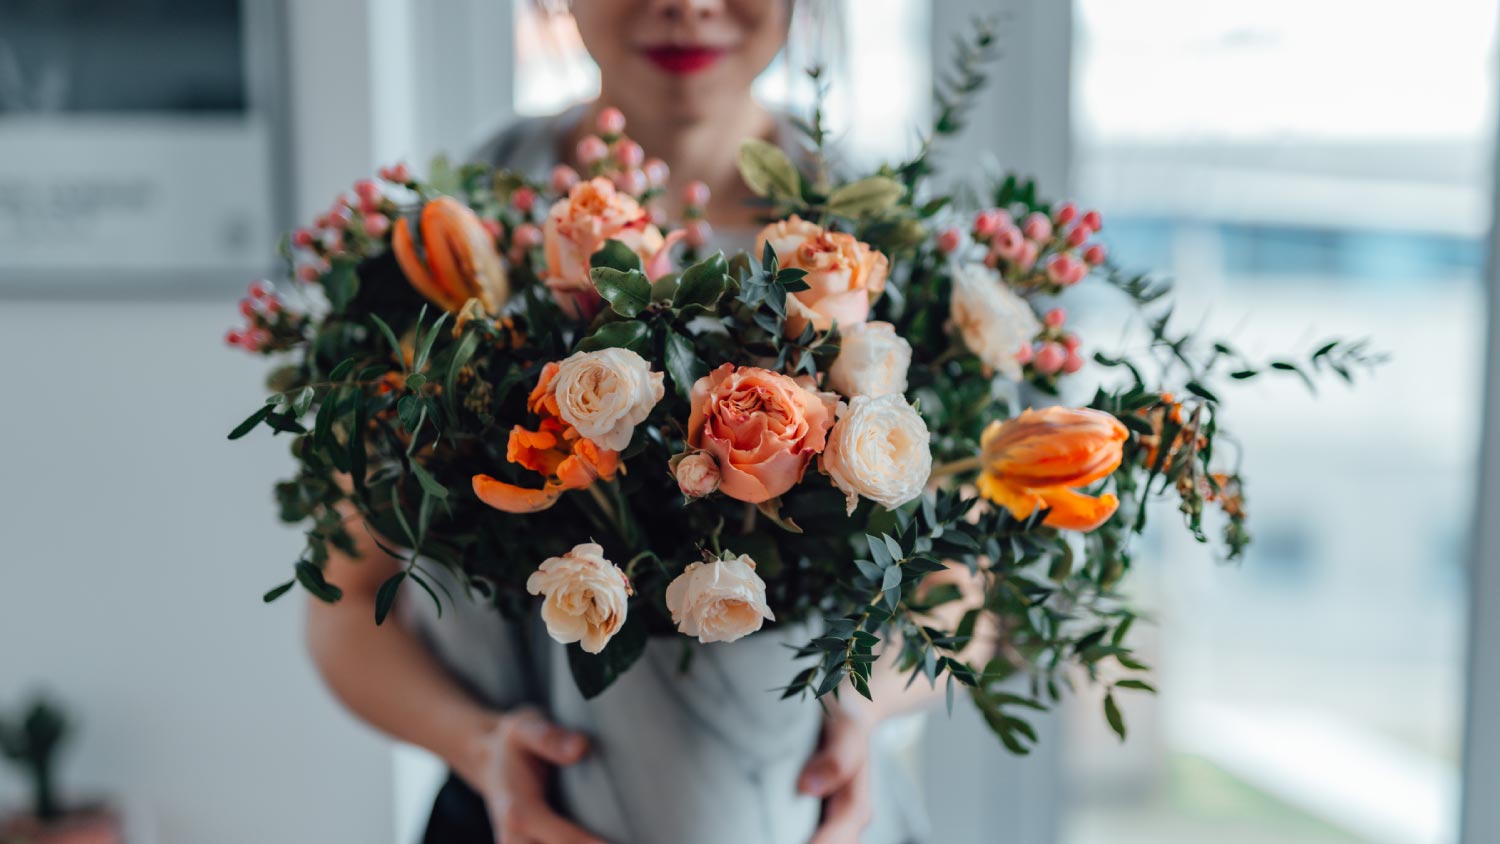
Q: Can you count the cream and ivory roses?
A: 6